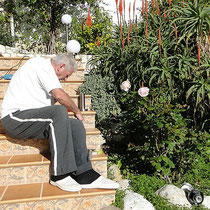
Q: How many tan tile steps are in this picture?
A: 8